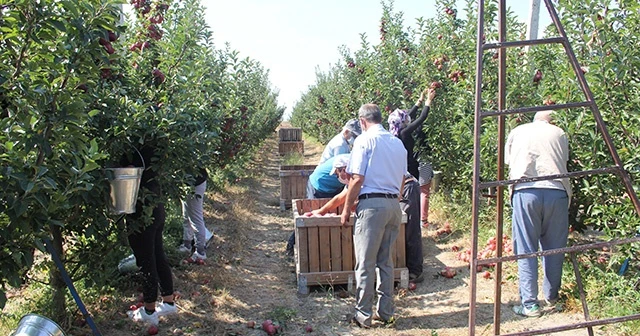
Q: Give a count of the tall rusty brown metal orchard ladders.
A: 1